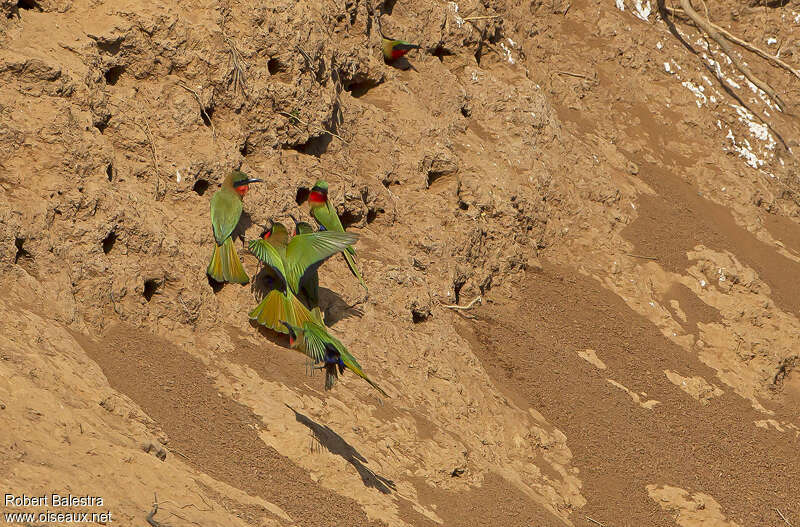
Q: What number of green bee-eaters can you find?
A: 6